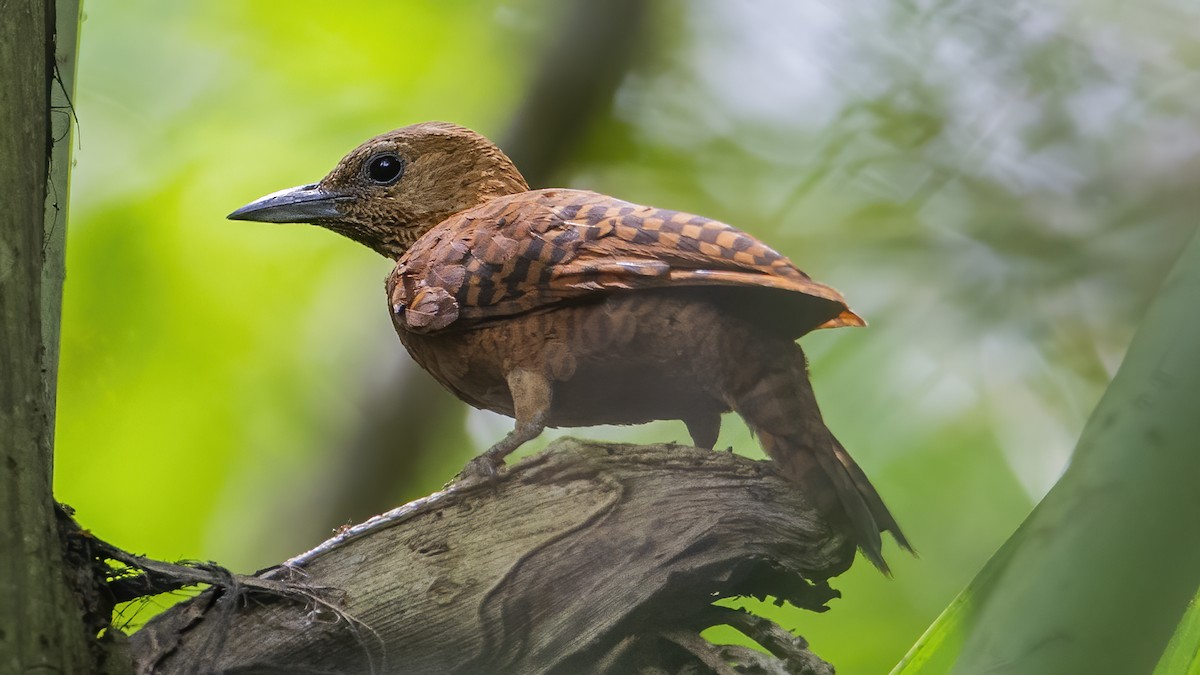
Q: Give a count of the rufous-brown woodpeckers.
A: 1